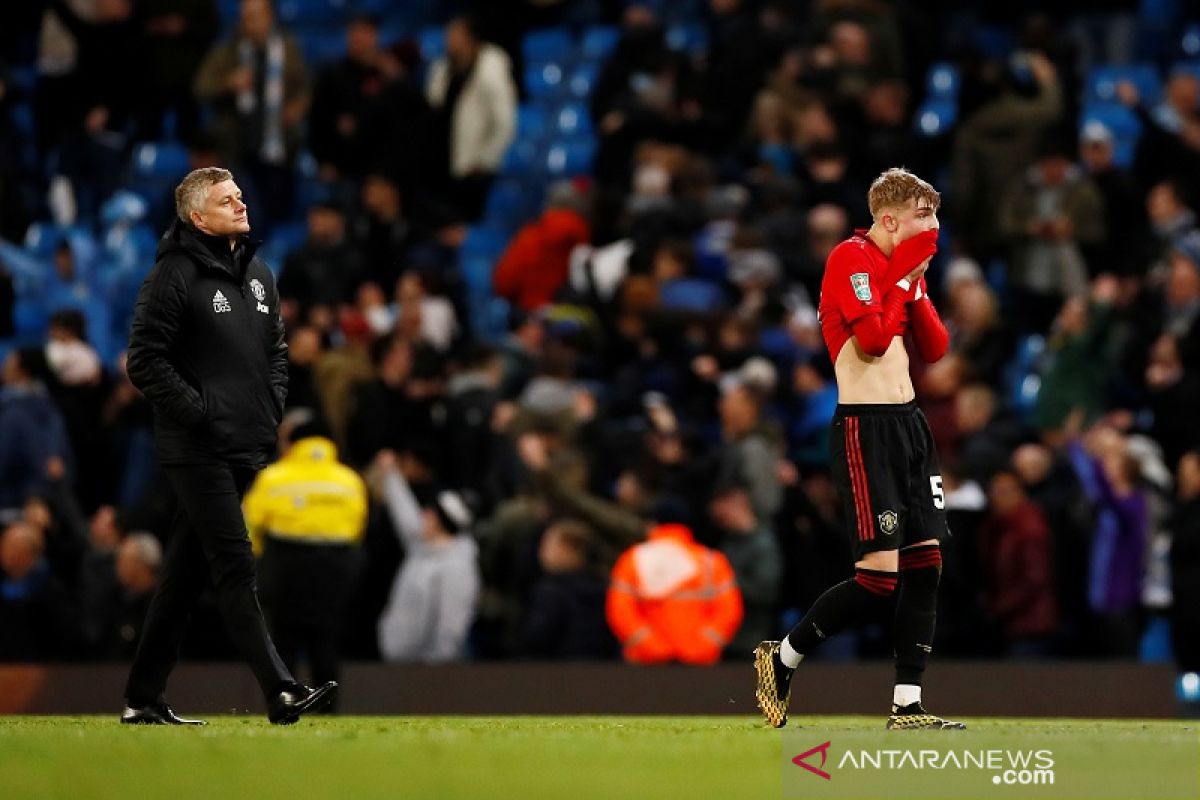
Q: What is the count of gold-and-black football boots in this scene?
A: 2